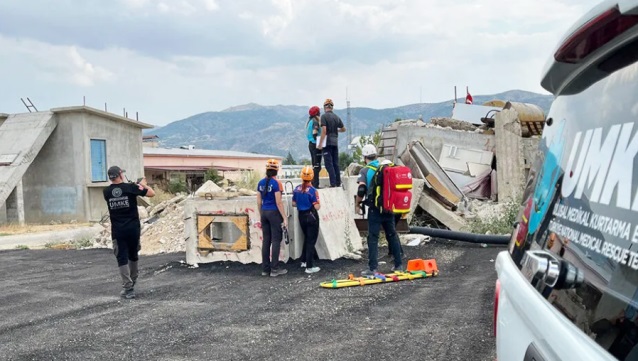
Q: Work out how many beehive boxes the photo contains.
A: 0